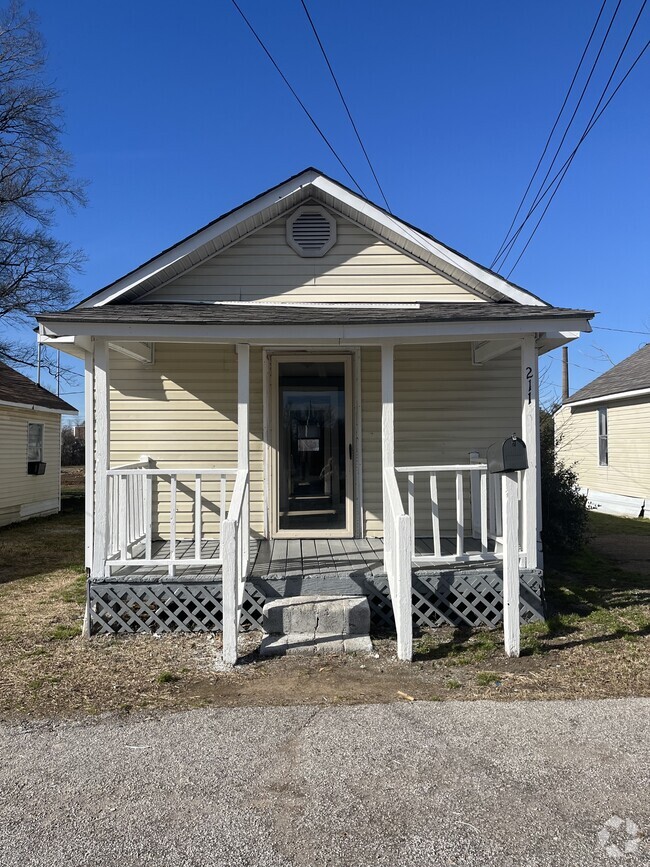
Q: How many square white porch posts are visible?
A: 4